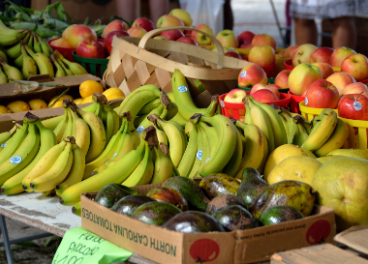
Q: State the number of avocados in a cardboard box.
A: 12